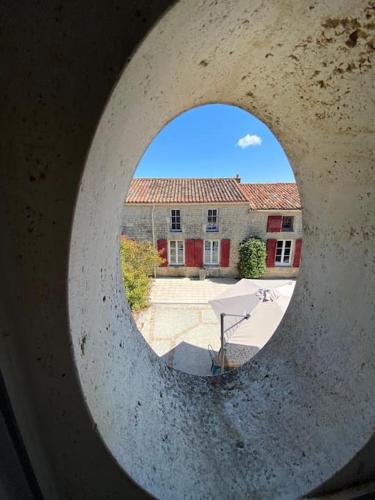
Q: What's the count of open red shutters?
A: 7